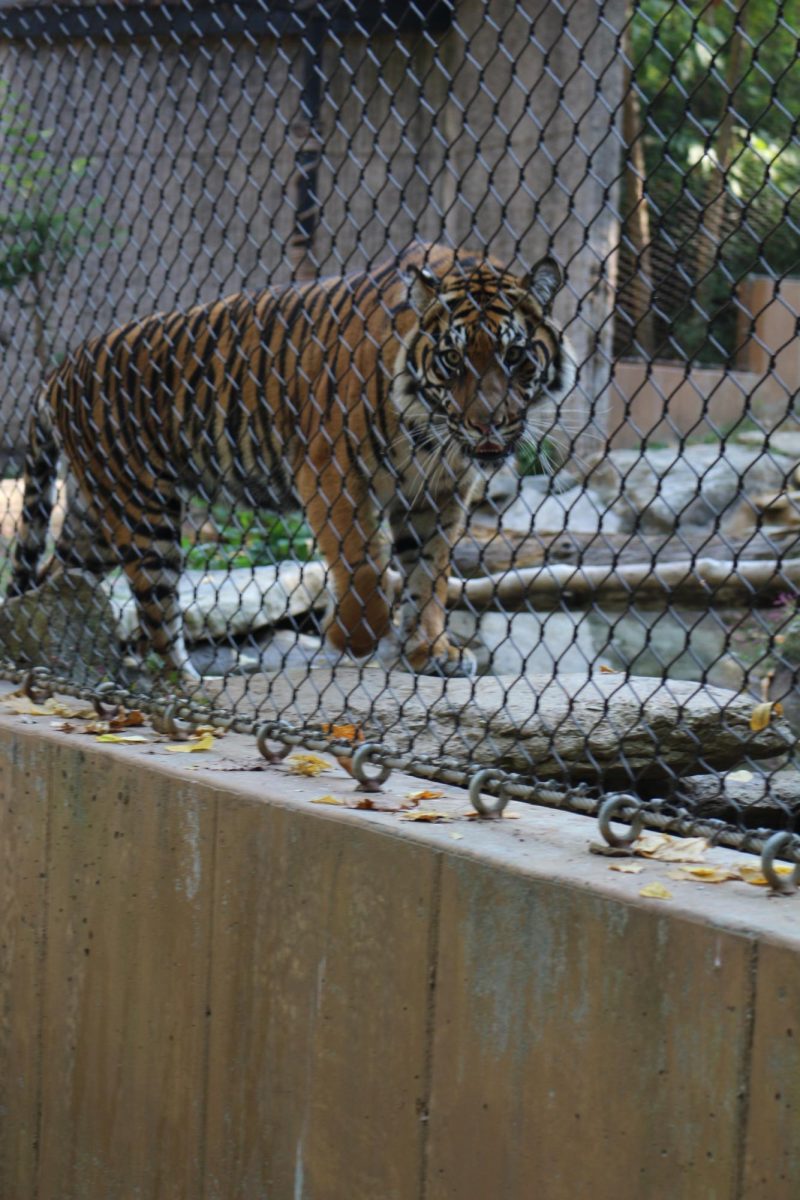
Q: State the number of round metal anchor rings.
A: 8